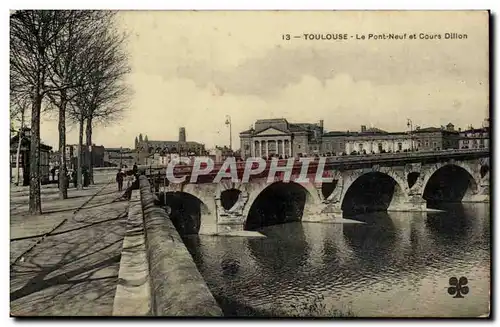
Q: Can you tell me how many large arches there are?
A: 4